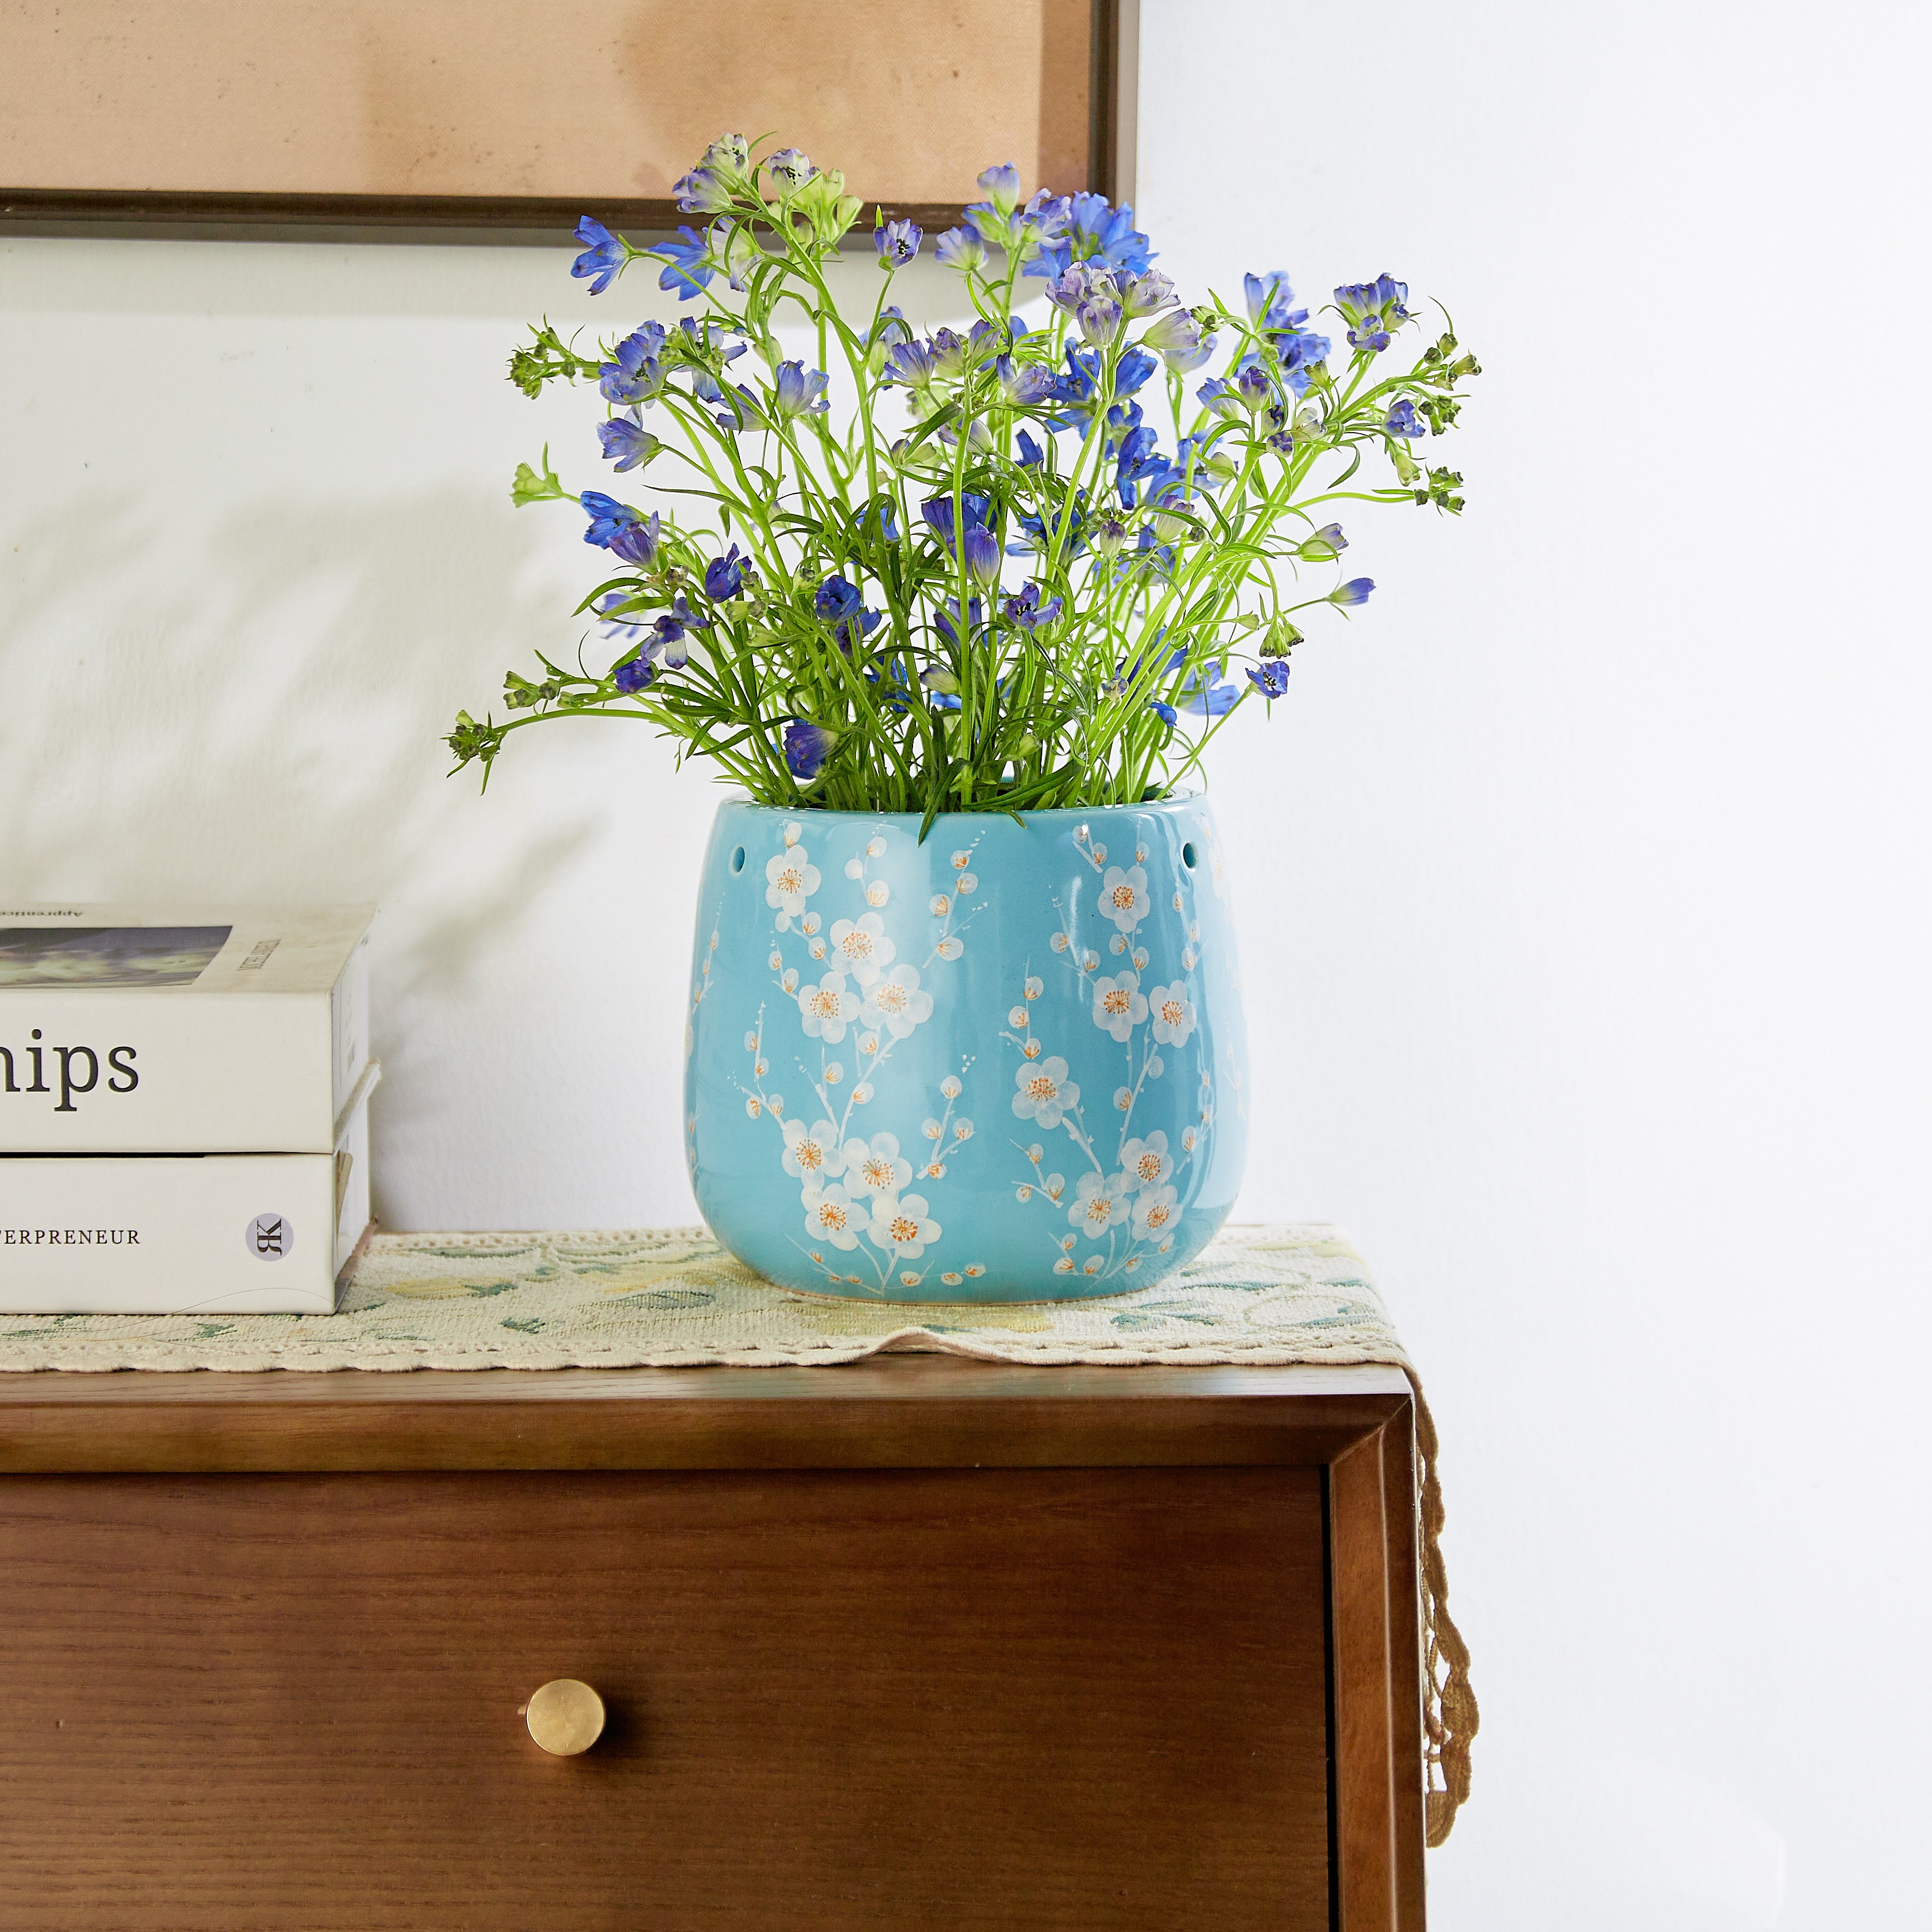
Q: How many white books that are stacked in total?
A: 2